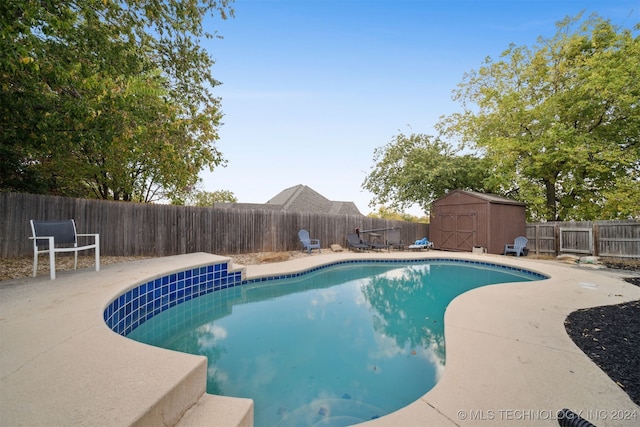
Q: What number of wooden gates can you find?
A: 1